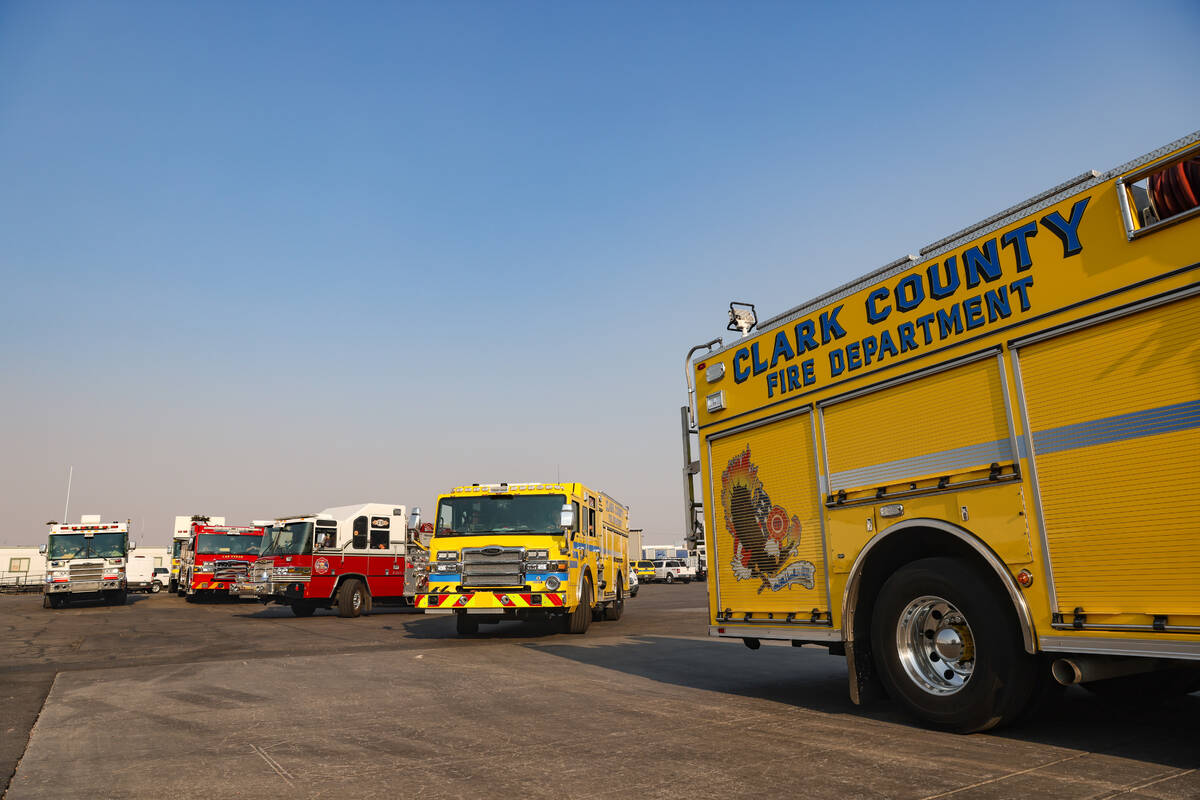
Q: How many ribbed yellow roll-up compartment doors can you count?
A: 3